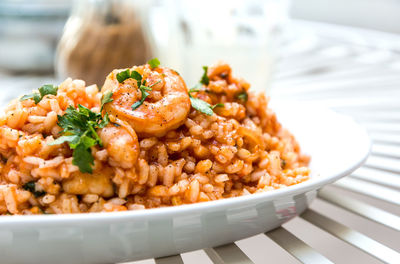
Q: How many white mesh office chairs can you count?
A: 0